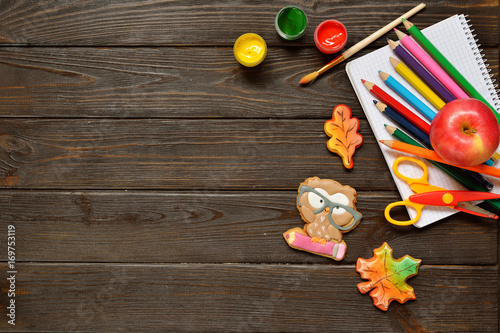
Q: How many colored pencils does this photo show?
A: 9